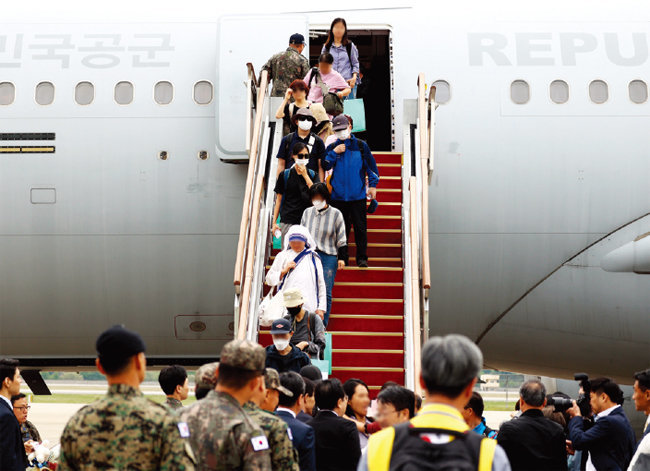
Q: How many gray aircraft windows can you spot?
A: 11